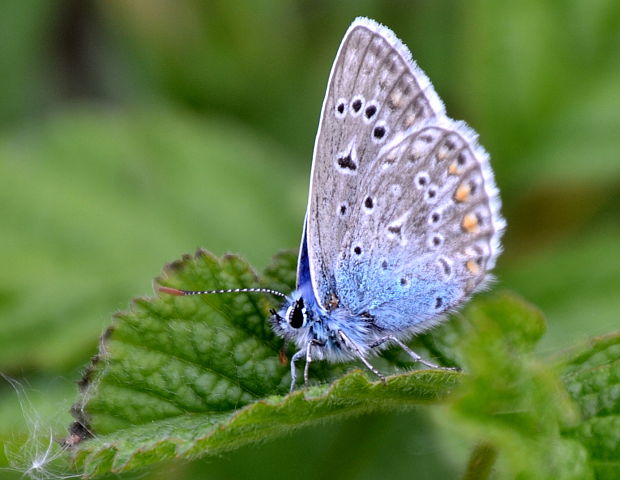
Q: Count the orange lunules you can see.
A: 4